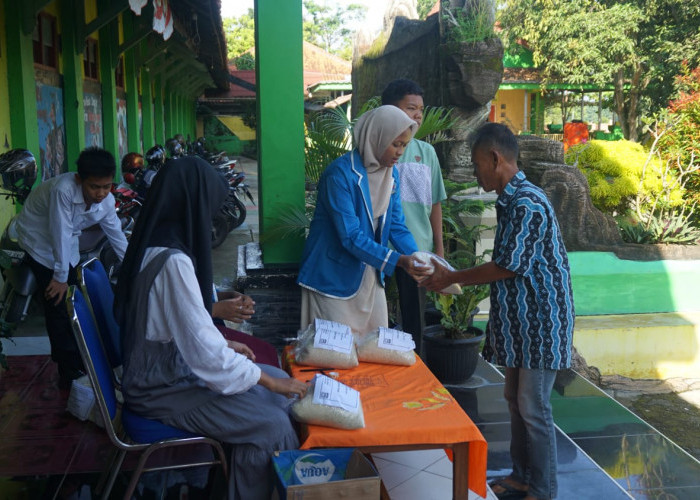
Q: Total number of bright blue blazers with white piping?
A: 1